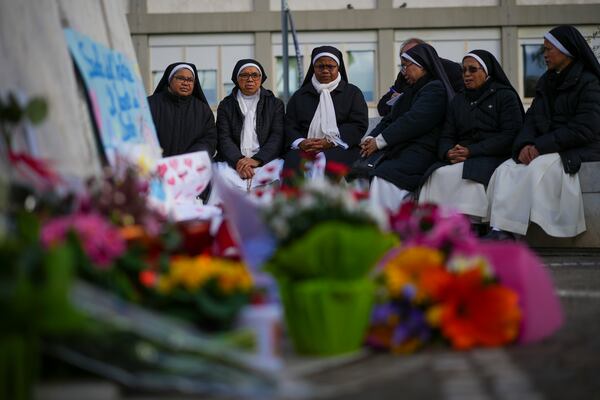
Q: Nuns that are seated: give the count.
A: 6